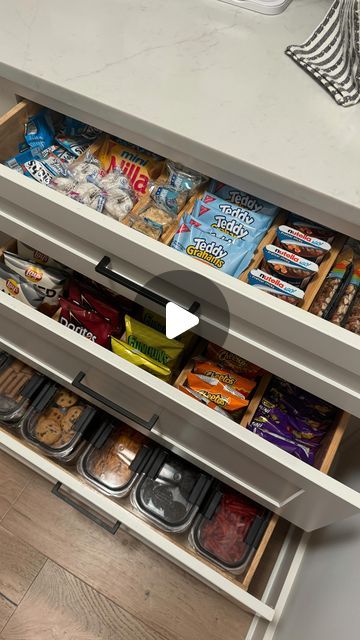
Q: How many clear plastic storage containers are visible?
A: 5